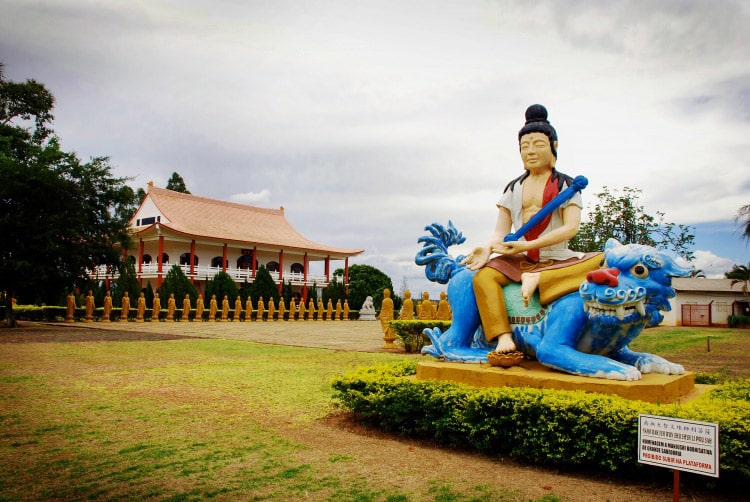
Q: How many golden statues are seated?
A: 3